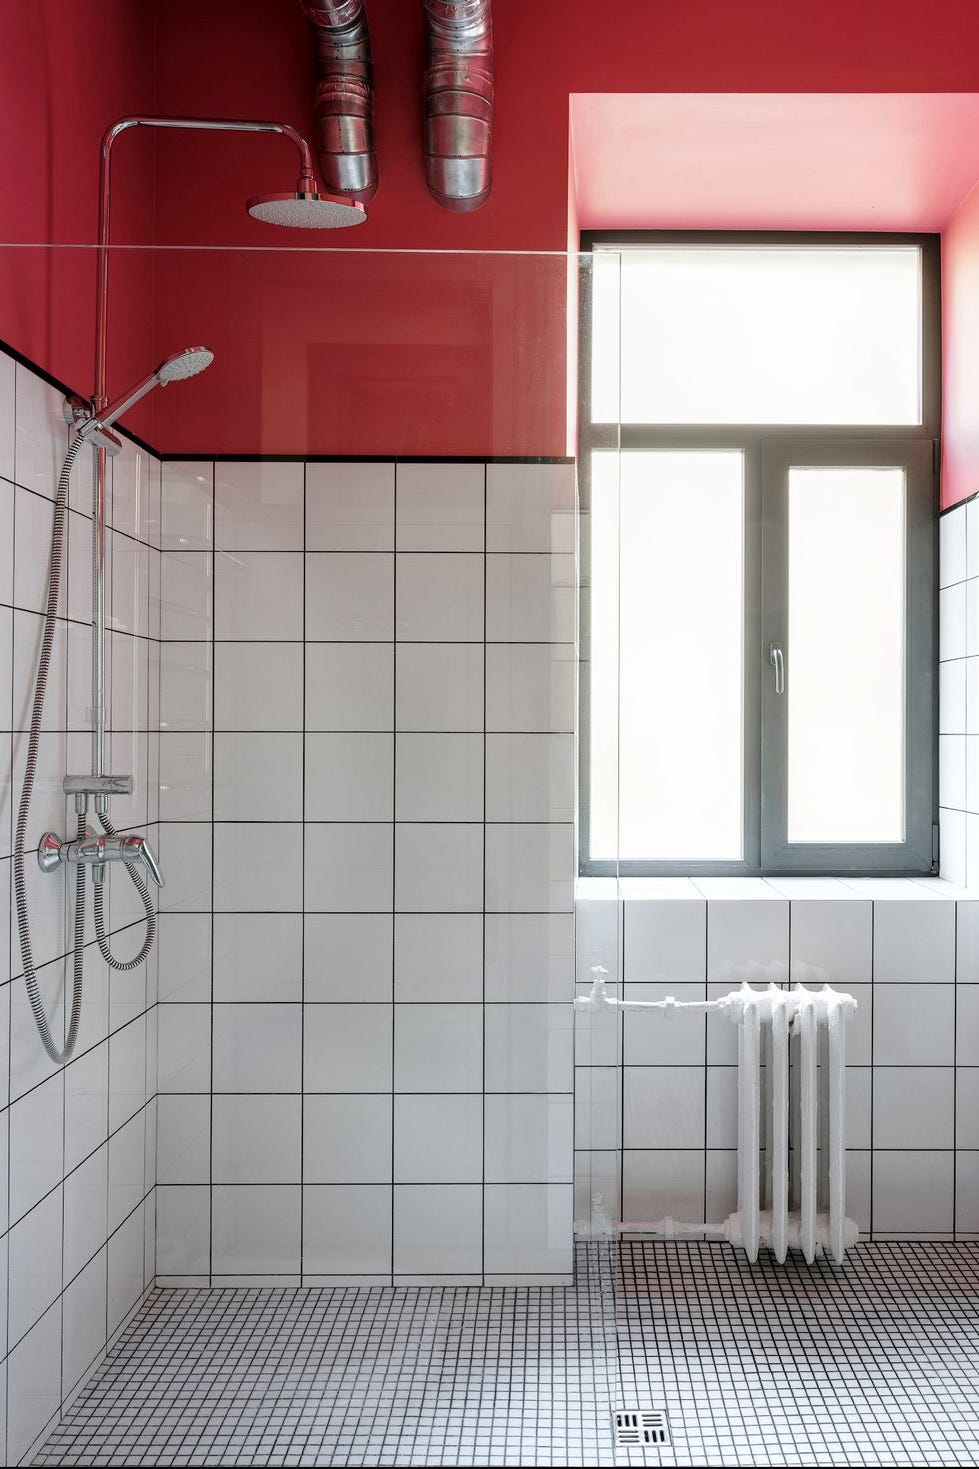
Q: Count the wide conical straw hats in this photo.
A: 0